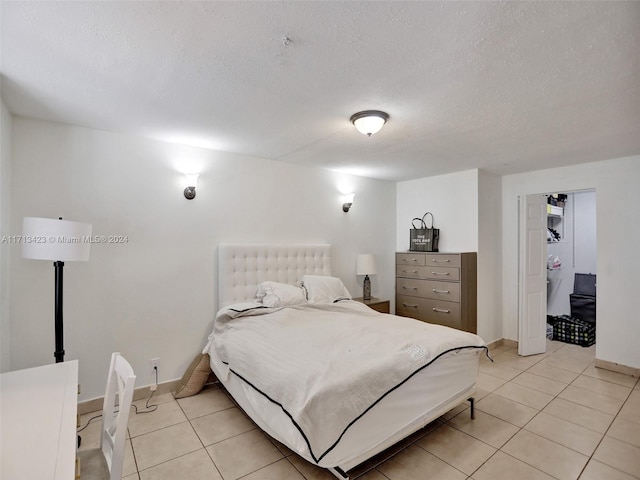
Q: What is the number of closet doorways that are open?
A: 1